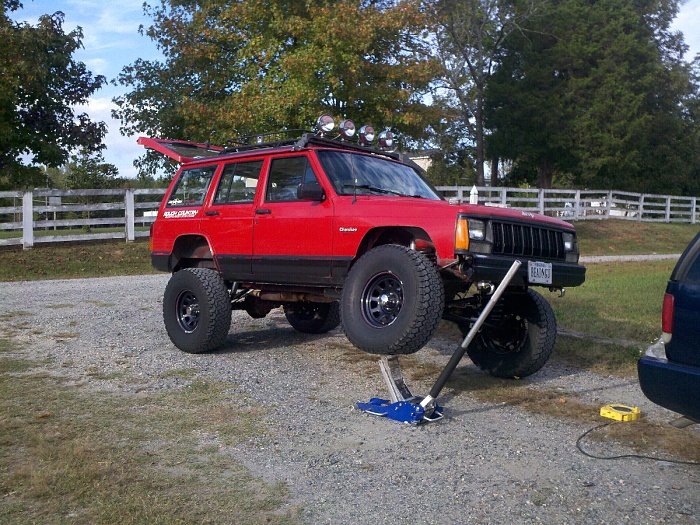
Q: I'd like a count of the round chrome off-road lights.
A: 4